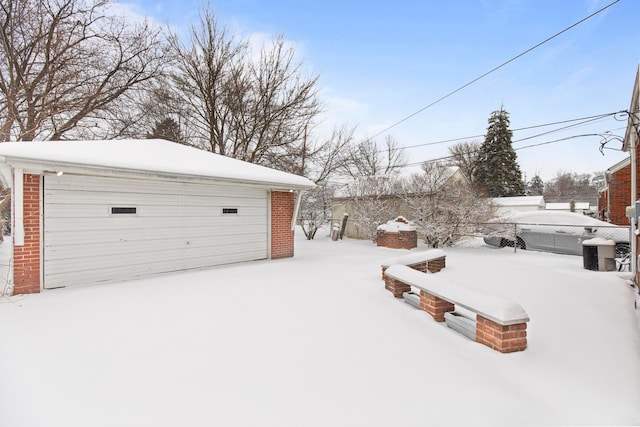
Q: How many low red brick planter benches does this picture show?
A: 2